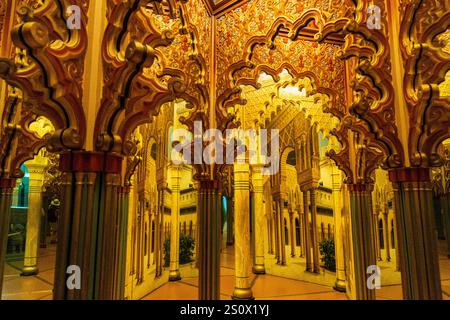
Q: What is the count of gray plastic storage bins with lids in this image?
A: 0